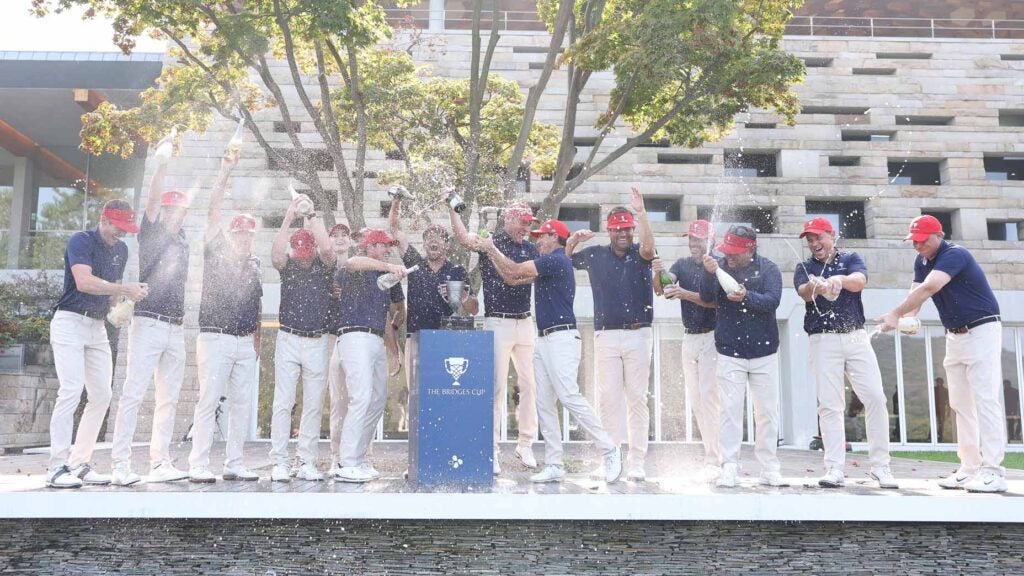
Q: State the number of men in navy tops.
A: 14